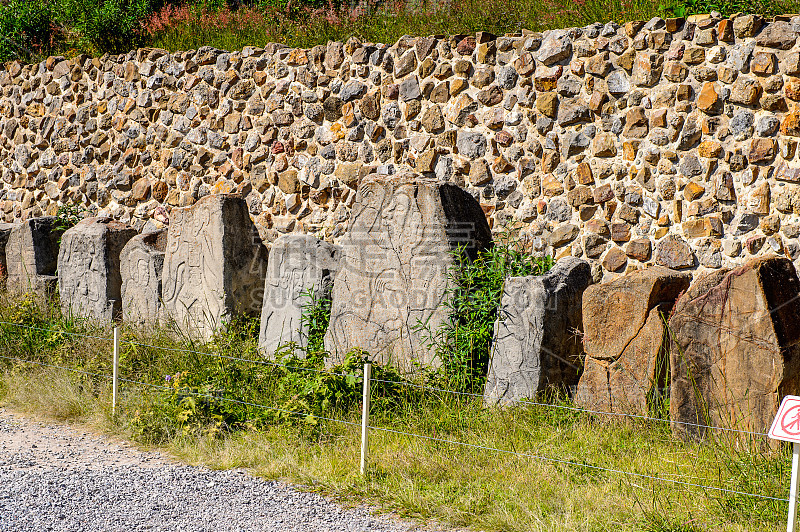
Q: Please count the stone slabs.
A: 10